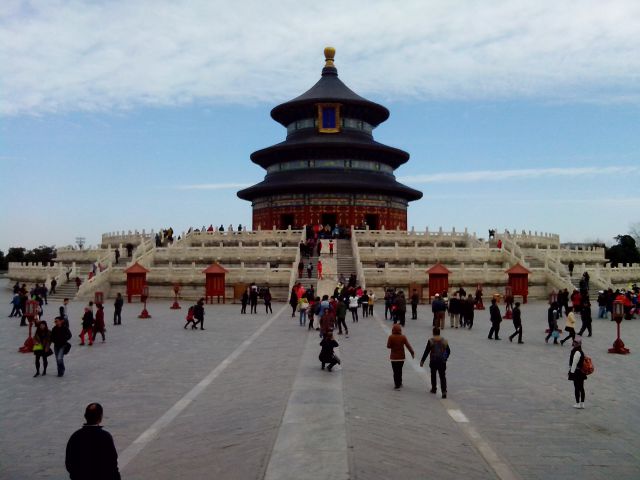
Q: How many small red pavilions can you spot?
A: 4